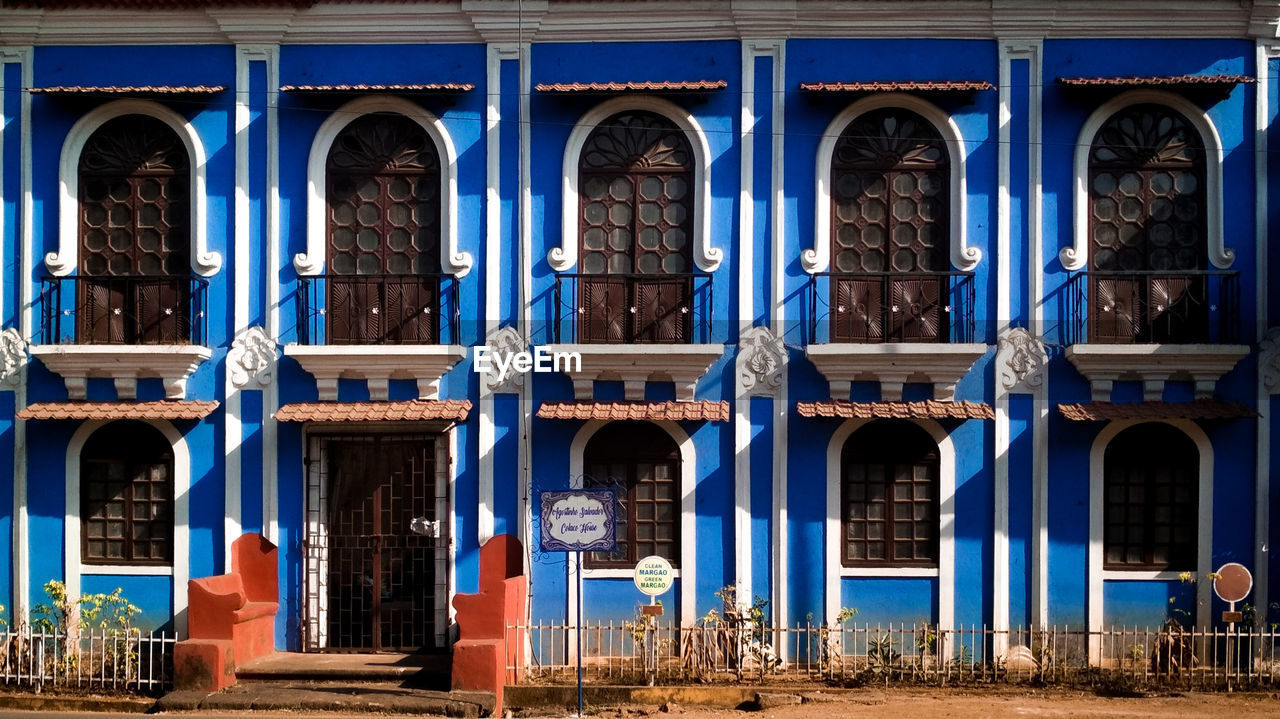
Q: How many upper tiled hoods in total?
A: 5